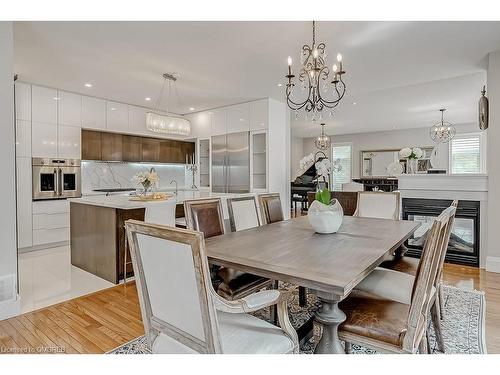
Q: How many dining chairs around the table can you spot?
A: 8